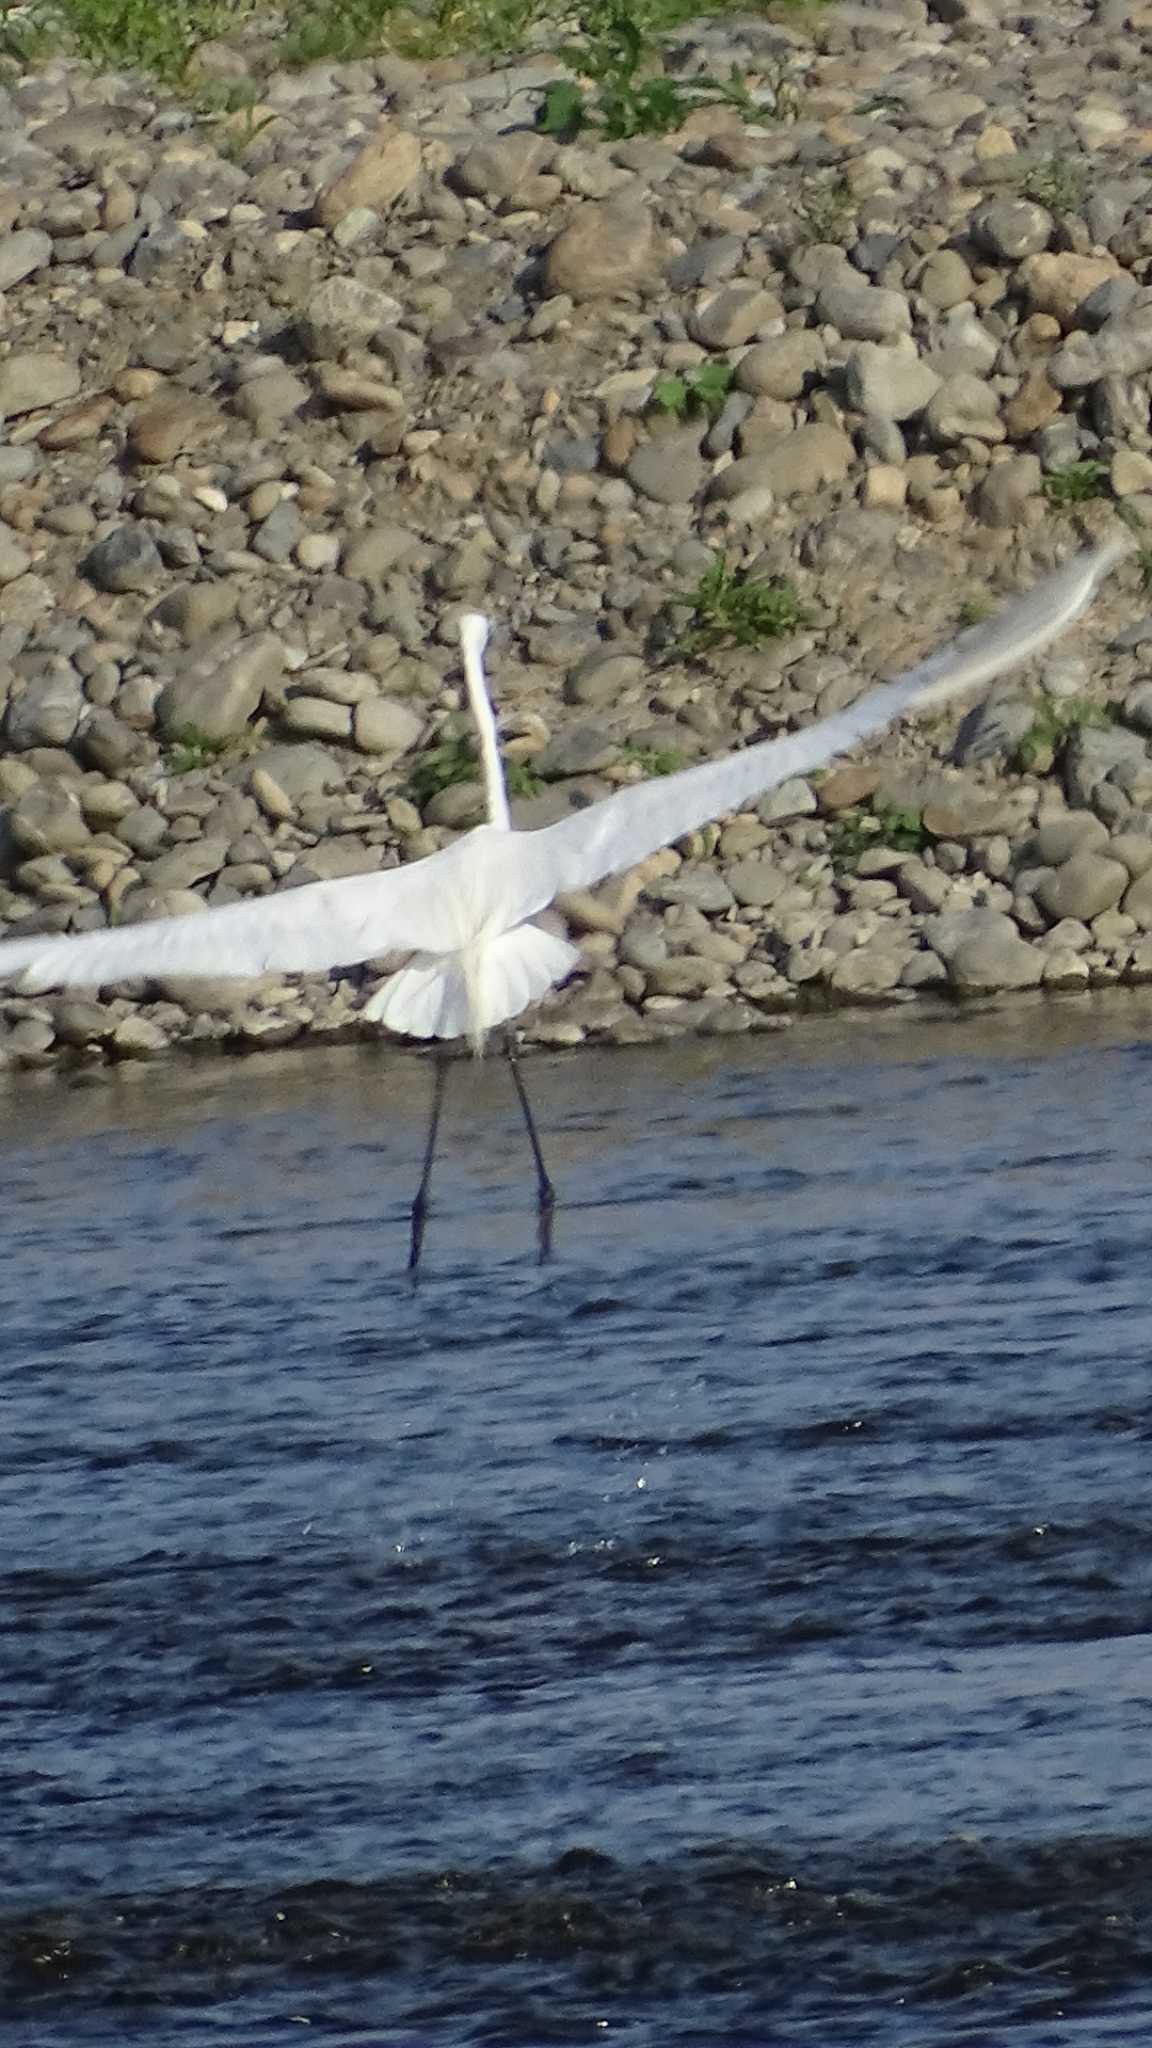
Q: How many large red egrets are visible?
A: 0